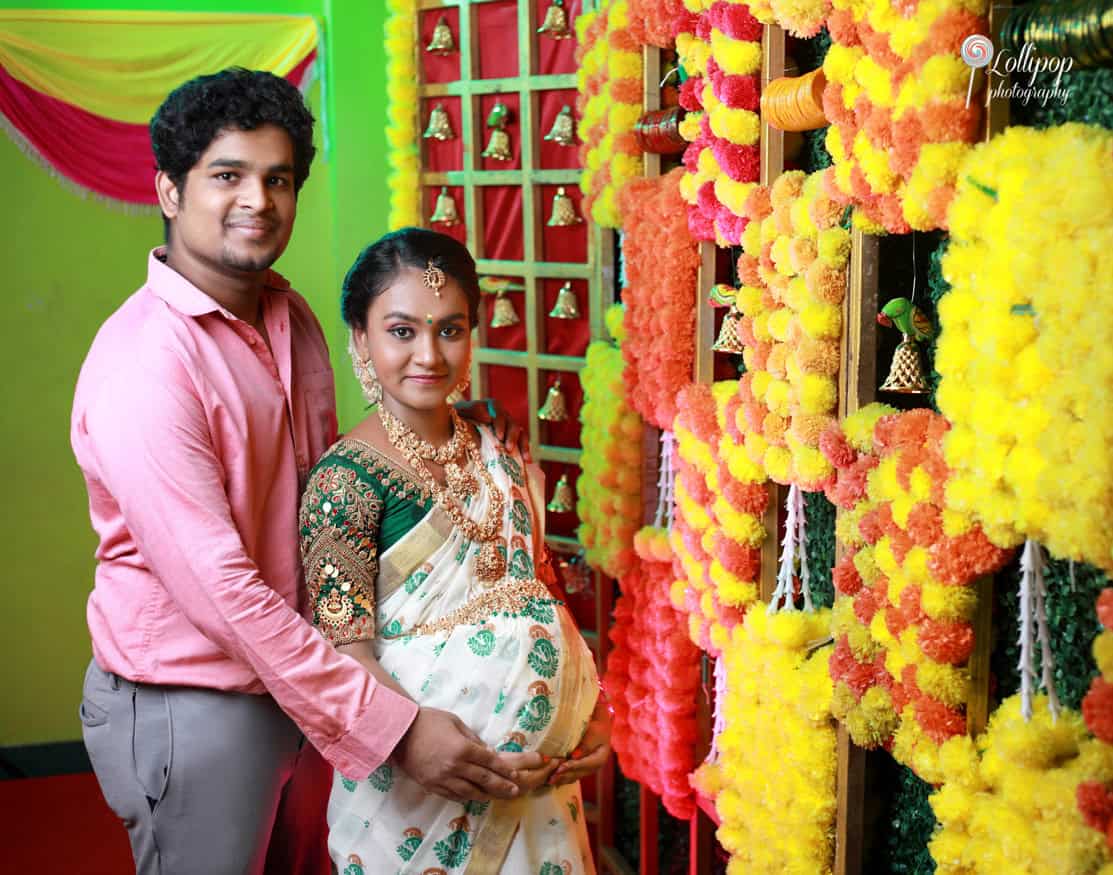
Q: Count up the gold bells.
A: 13